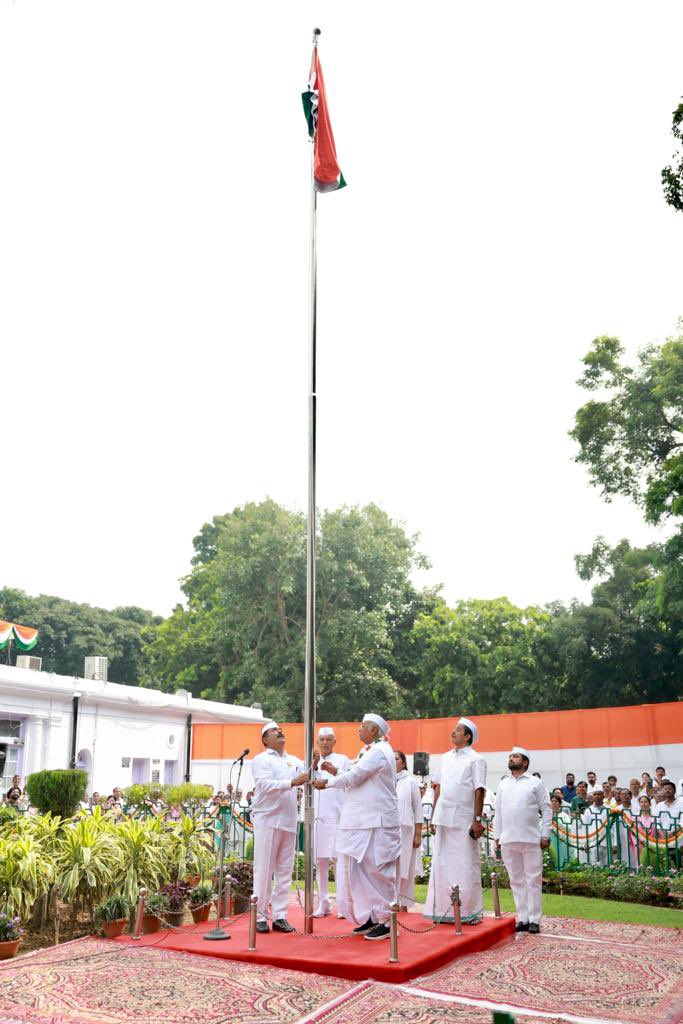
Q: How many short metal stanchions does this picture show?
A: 6